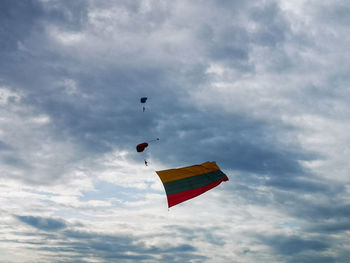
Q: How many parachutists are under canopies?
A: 2